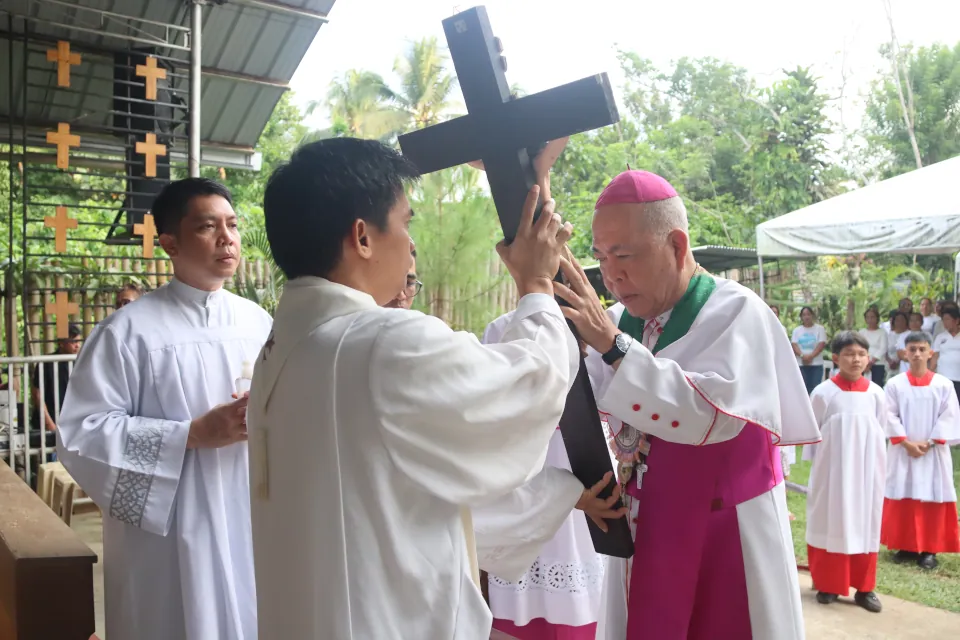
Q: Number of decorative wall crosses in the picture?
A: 7